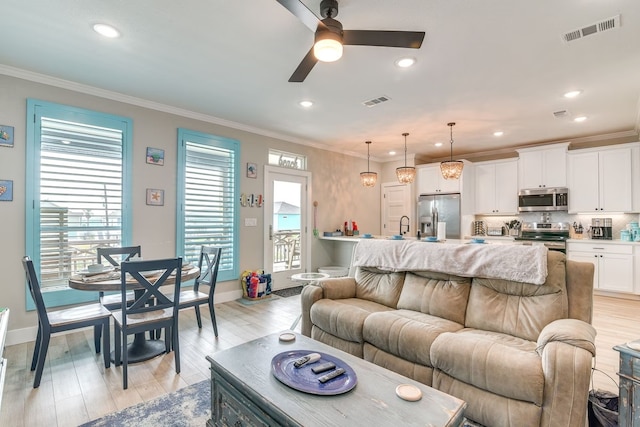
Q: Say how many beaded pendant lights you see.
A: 3